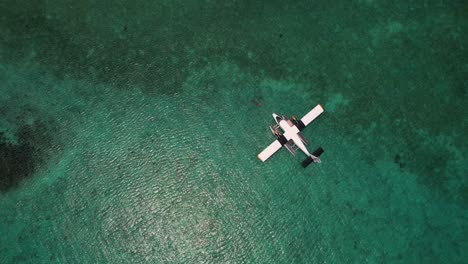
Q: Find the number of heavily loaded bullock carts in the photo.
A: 0